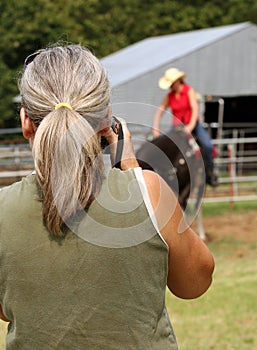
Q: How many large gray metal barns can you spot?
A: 1